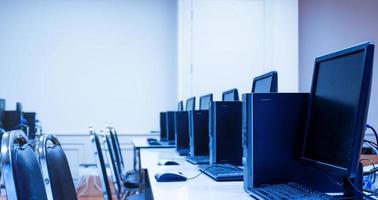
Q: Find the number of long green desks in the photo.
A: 0